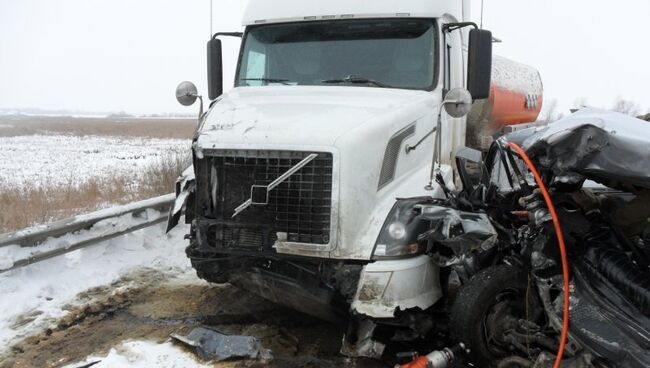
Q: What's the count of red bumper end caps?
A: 0